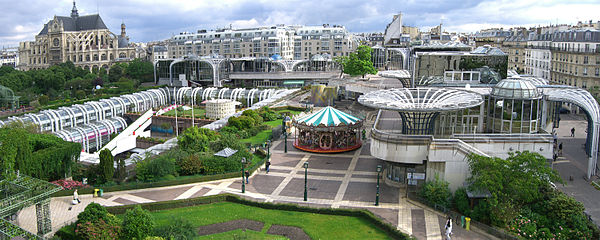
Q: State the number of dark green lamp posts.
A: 5